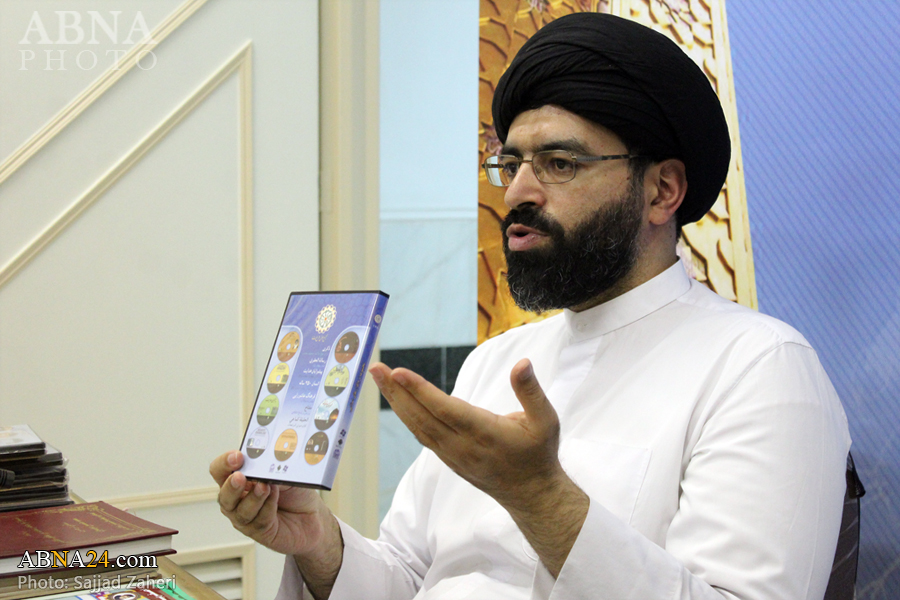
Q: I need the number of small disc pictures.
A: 9